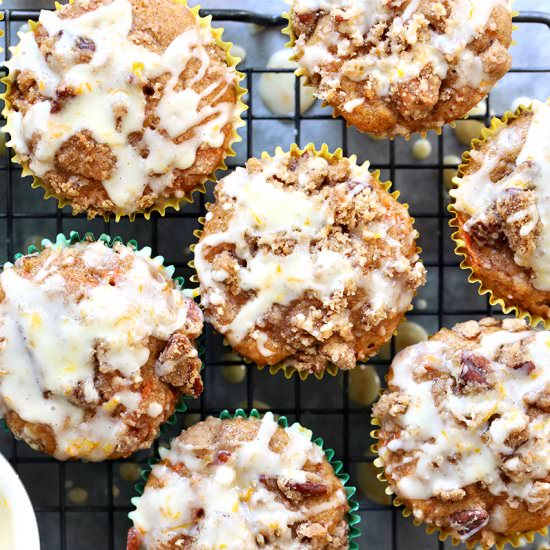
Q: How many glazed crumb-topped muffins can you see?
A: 7